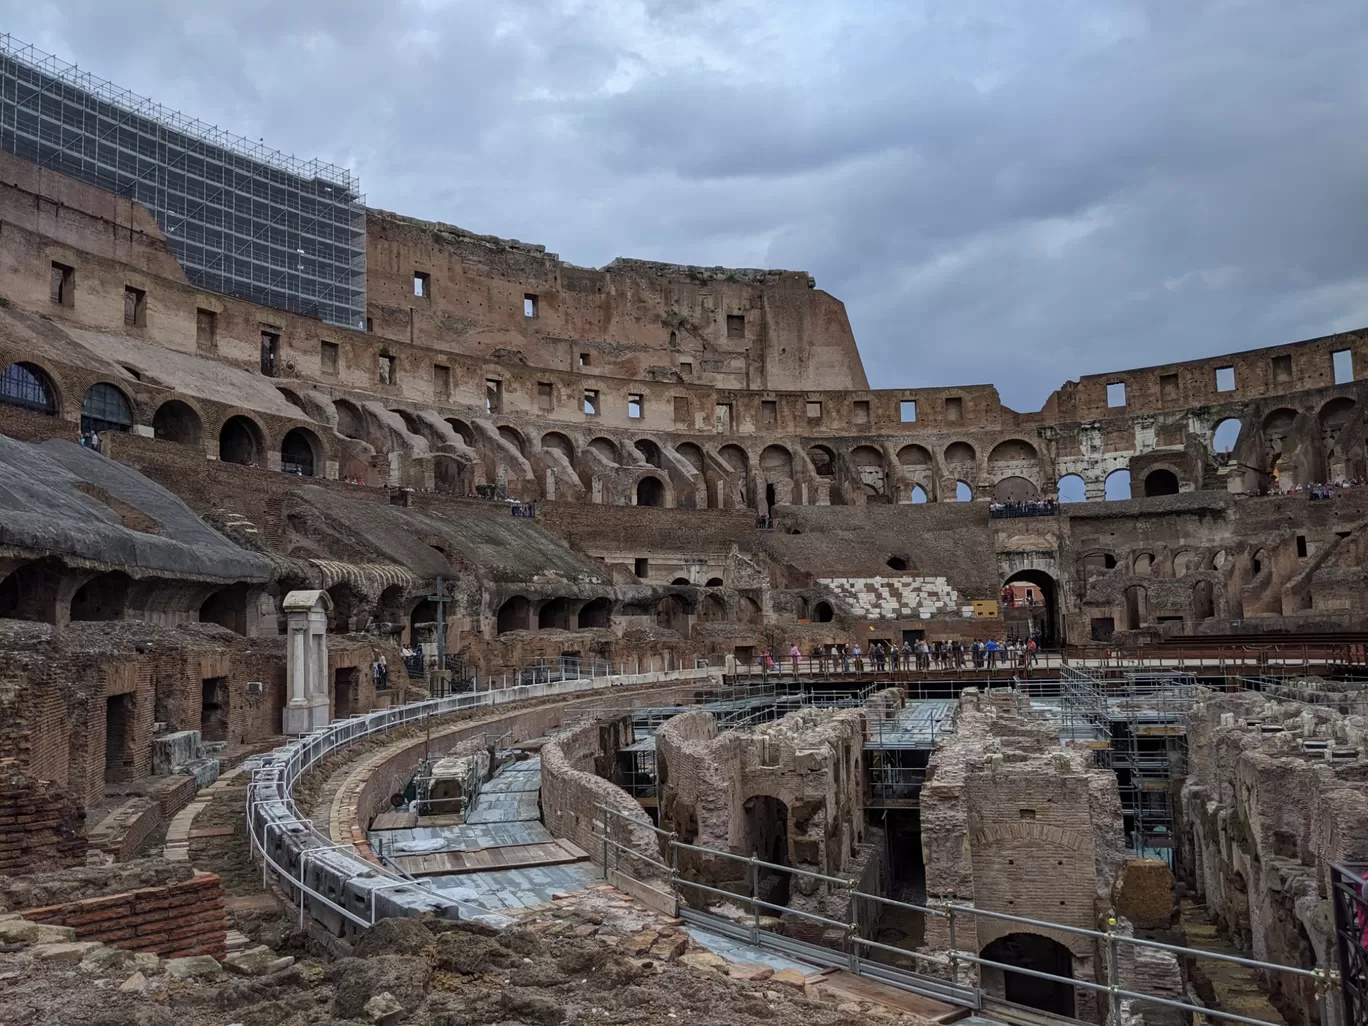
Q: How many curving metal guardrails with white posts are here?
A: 1